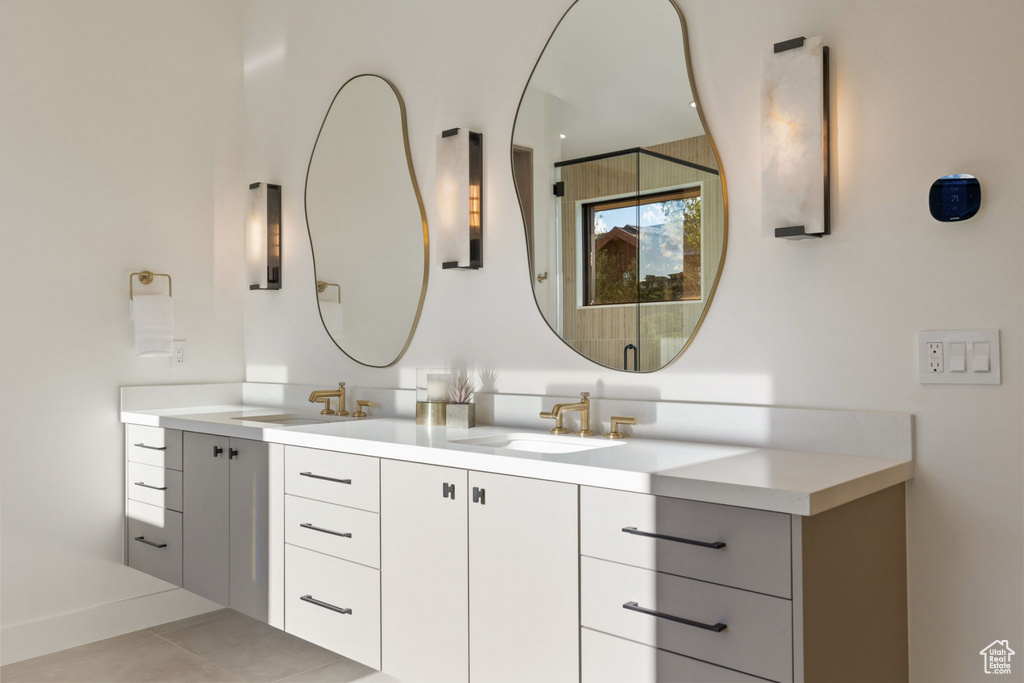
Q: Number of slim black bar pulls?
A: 8